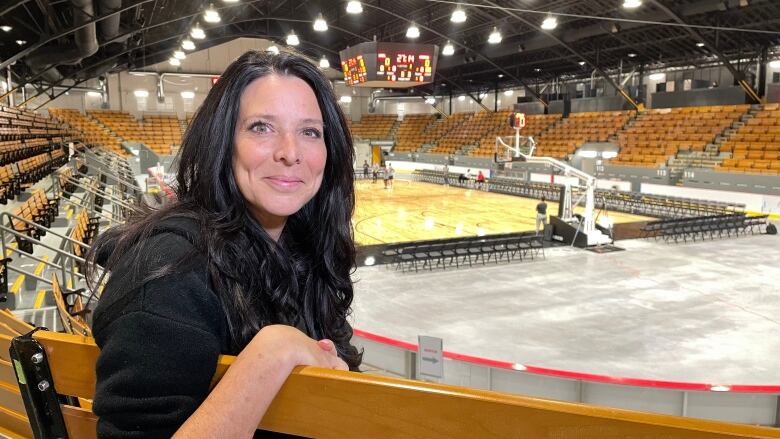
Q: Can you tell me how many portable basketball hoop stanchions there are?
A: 1